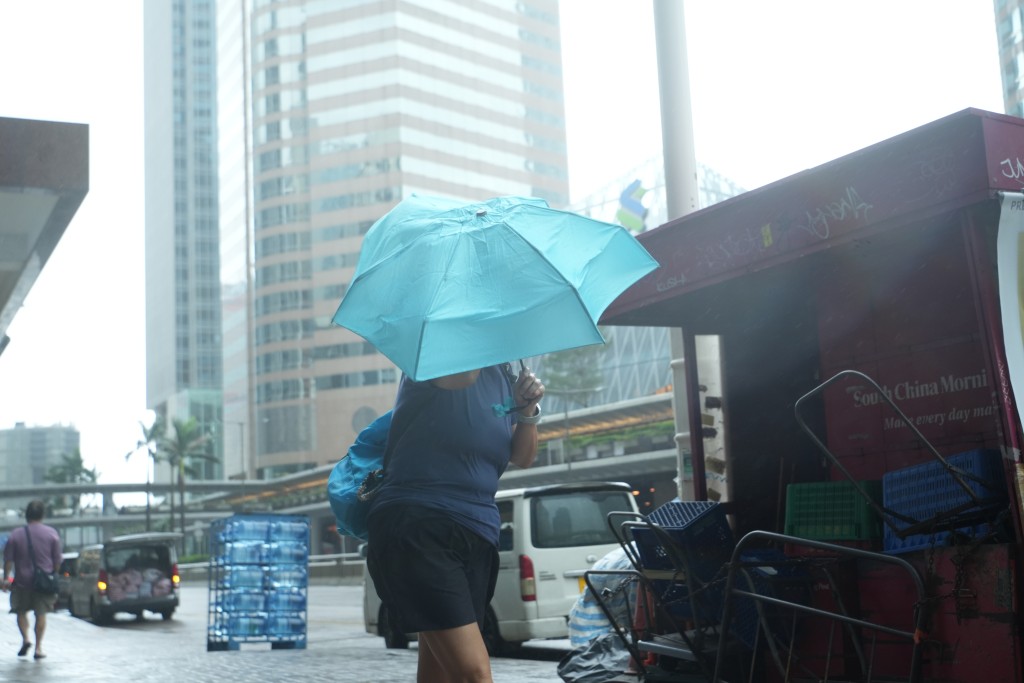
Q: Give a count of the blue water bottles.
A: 10